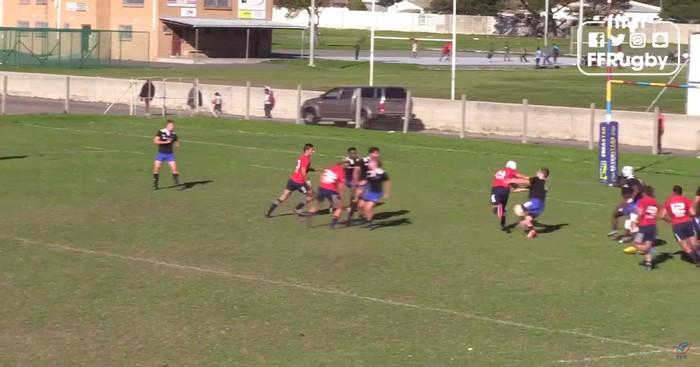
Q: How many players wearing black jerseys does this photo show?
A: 6